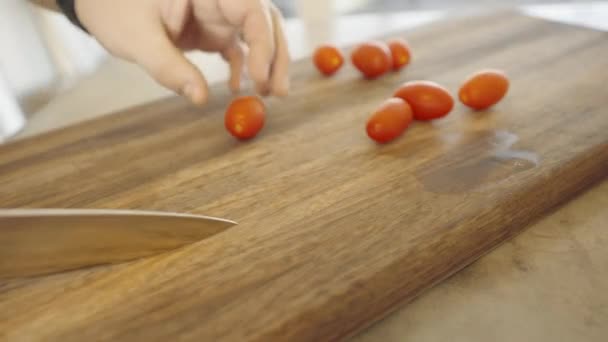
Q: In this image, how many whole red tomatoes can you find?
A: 7